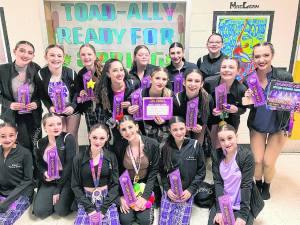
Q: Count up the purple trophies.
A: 14